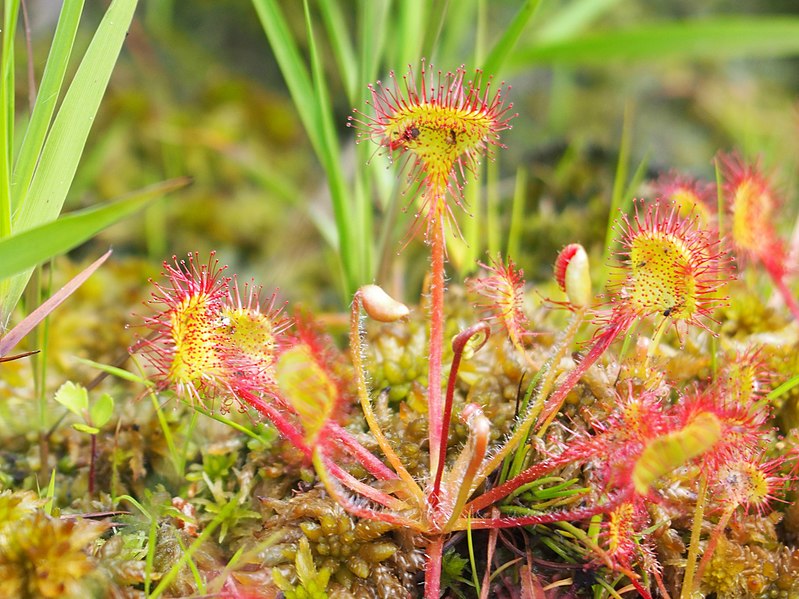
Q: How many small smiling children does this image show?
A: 0